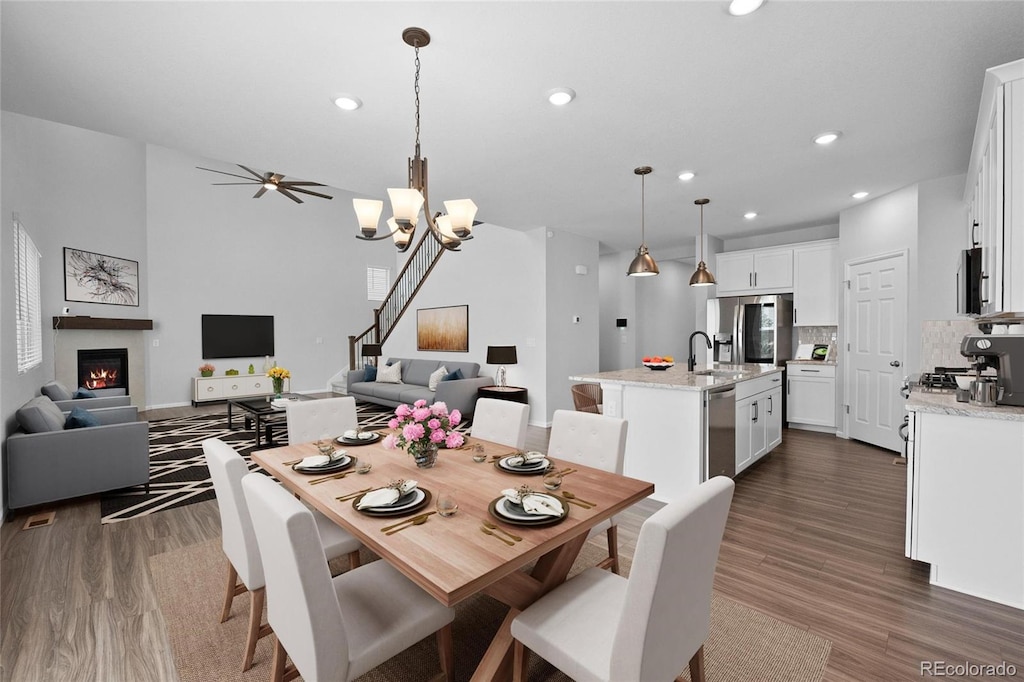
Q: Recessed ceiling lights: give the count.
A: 7